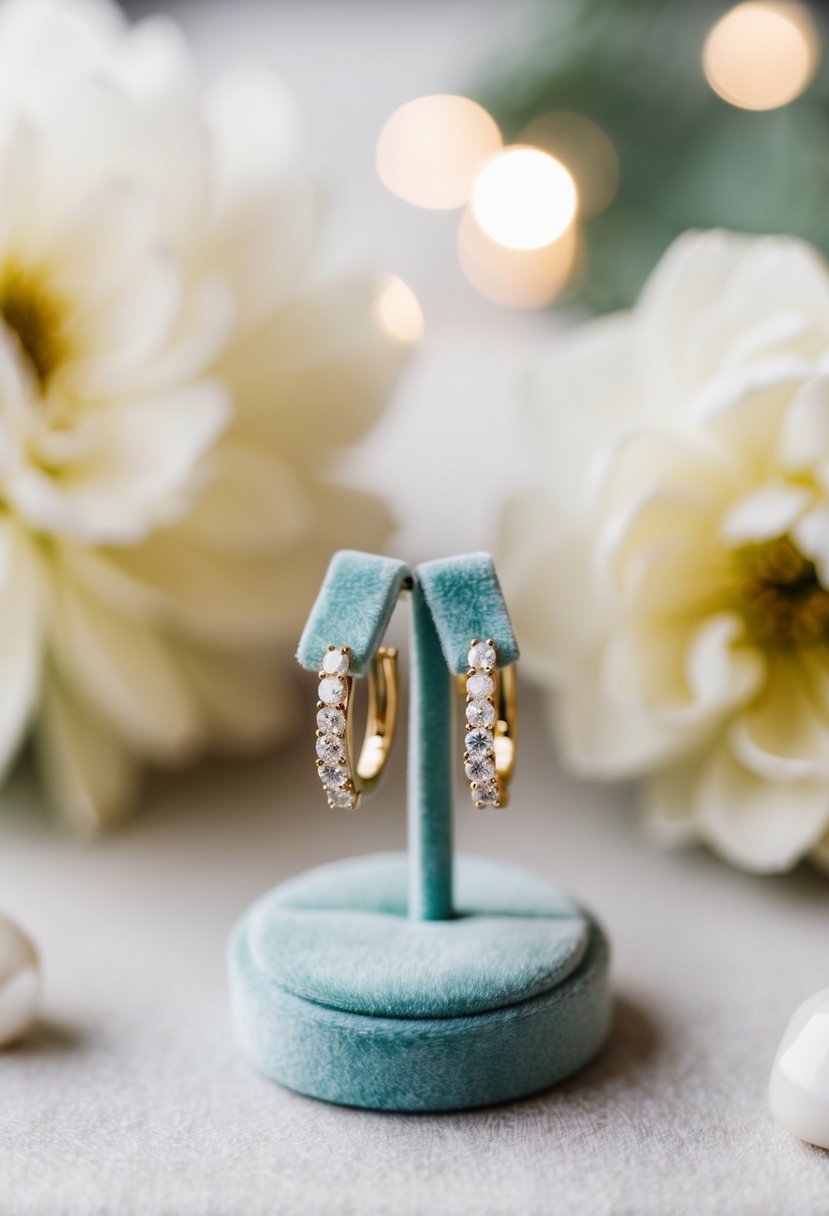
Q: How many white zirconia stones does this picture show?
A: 12